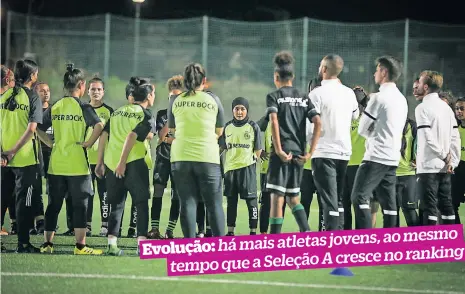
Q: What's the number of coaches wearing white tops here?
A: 3